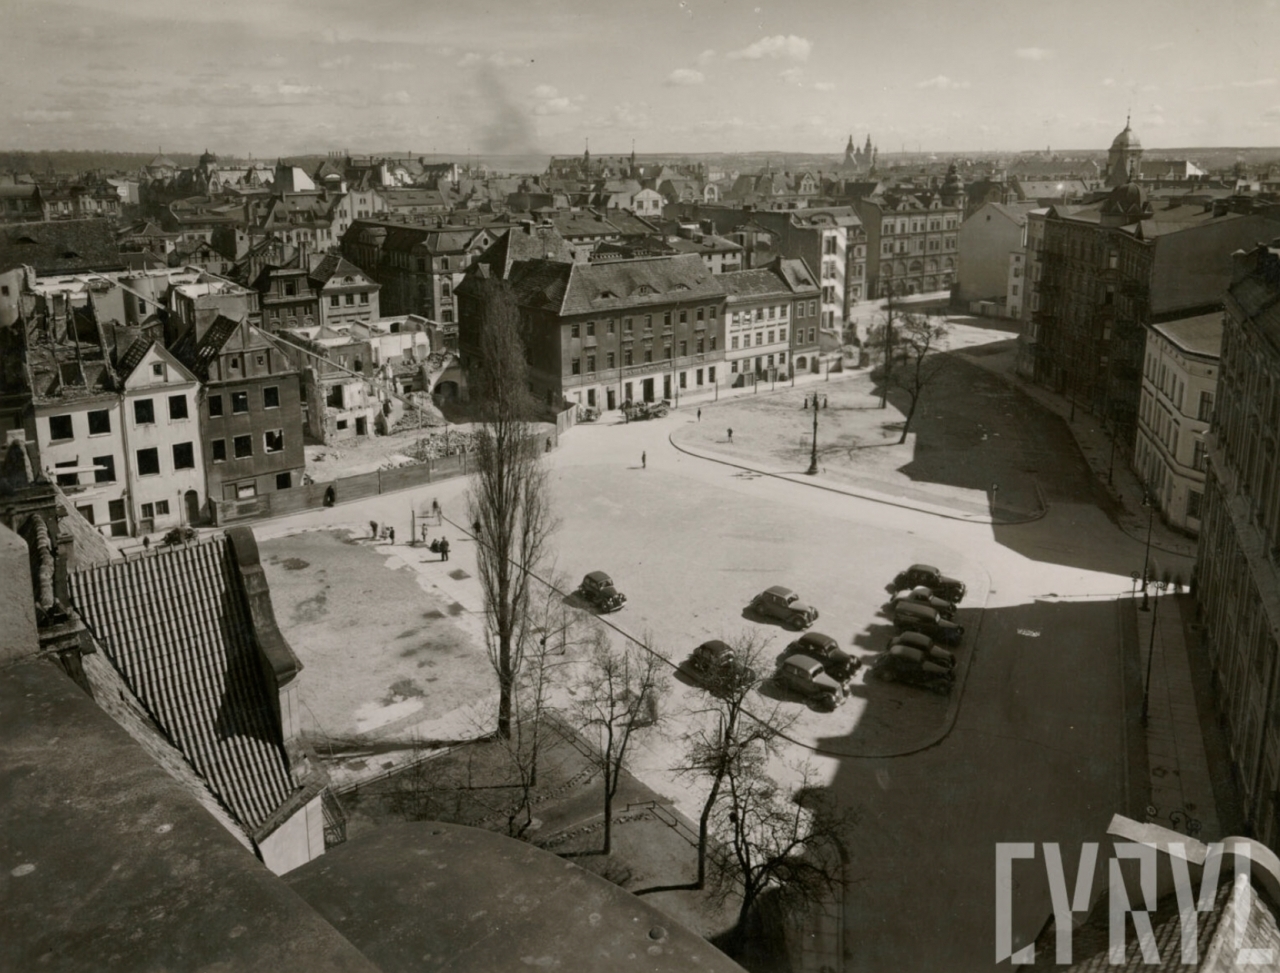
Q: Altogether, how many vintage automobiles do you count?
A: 10